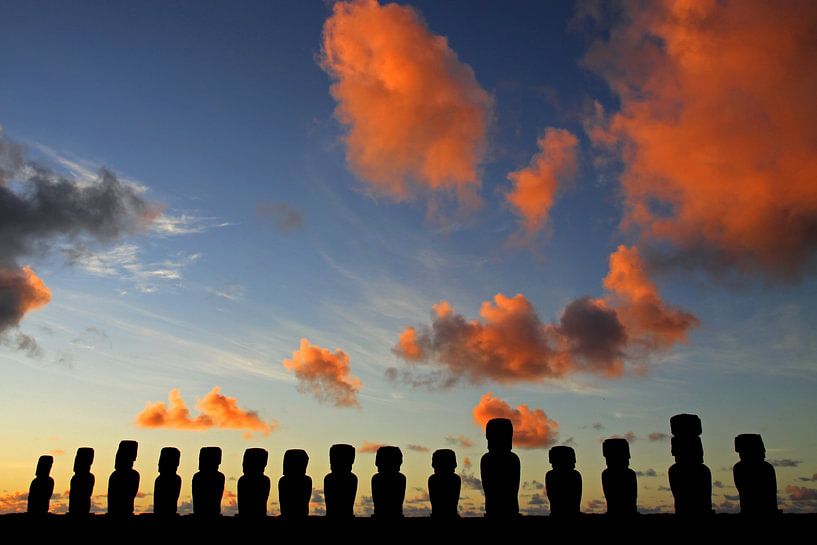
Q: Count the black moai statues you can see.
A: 15